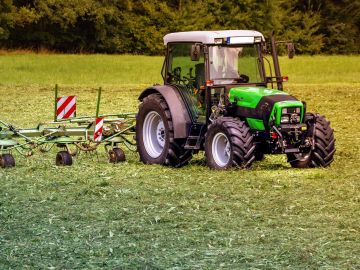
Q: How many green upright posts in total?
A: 2